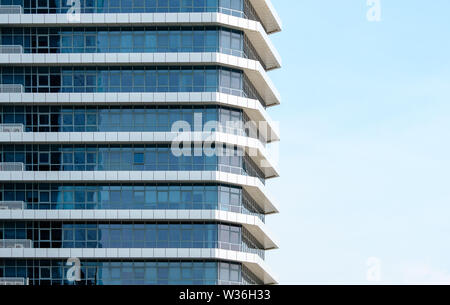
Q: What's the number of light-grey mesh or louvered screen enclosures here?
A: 8